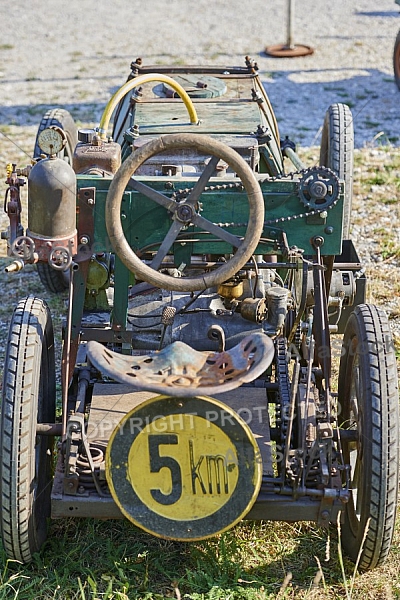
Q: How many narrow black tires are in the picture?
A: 4